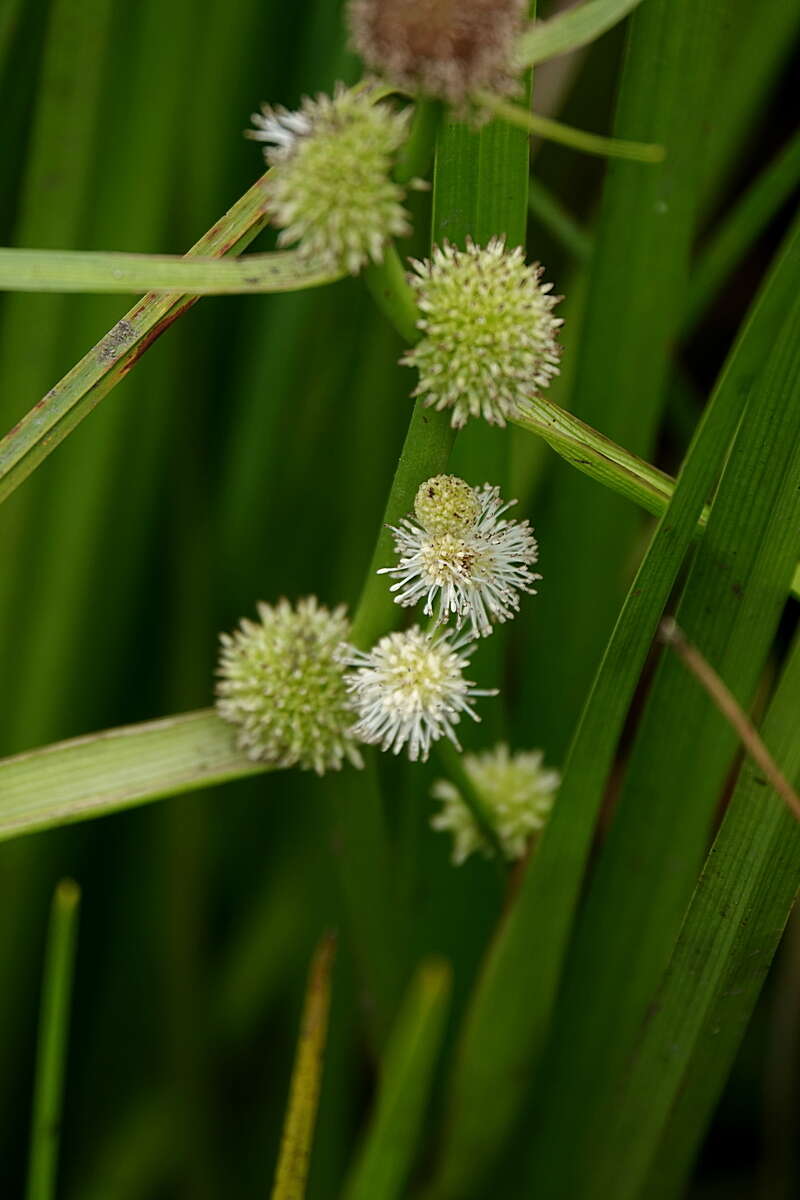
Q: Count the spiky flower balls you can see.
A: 7